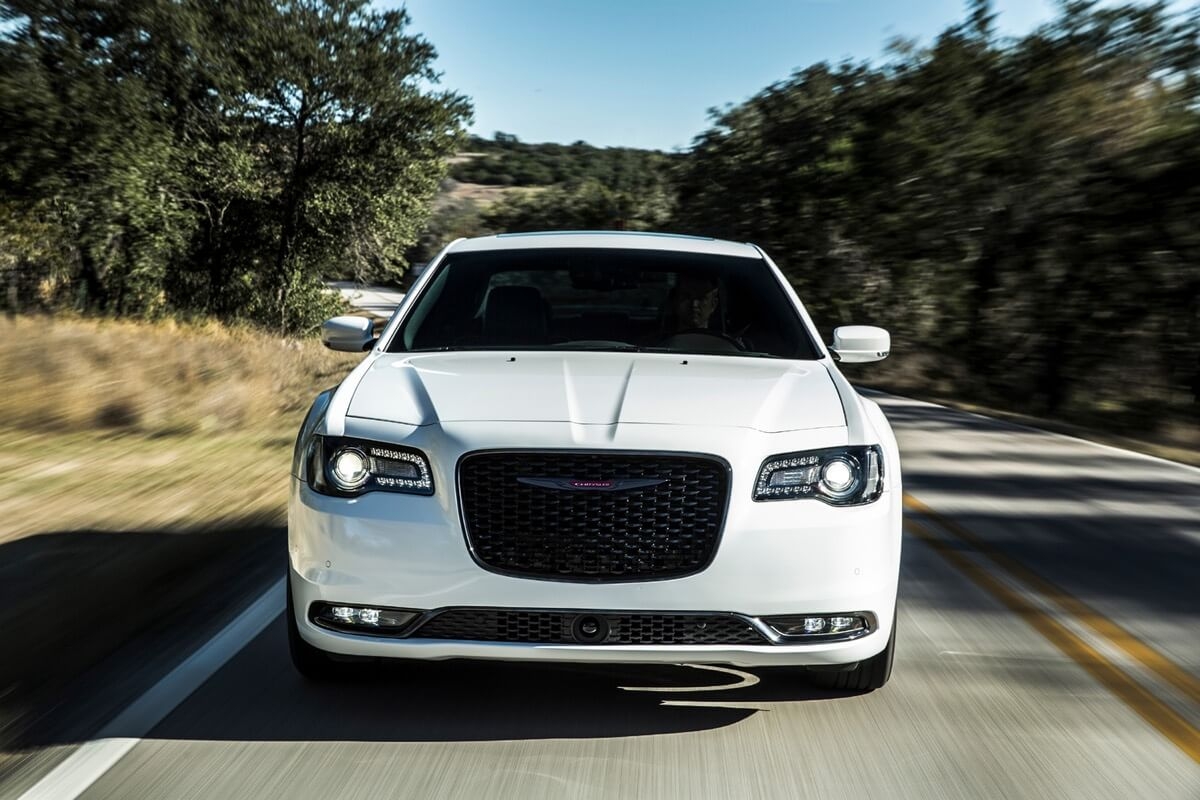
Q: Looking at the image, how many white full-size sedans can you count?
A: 1